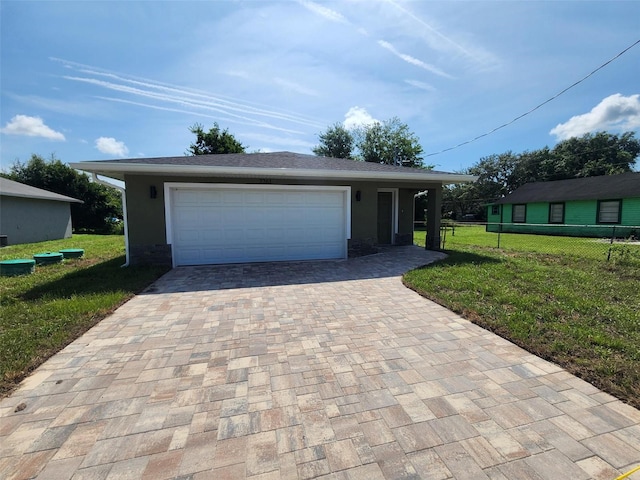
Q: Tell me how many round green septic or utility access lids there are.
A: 3